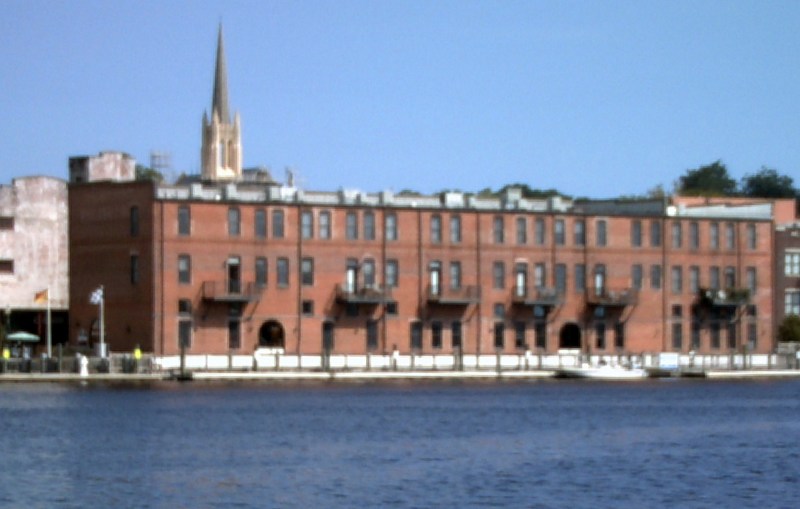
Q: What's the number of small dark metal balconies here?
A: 6